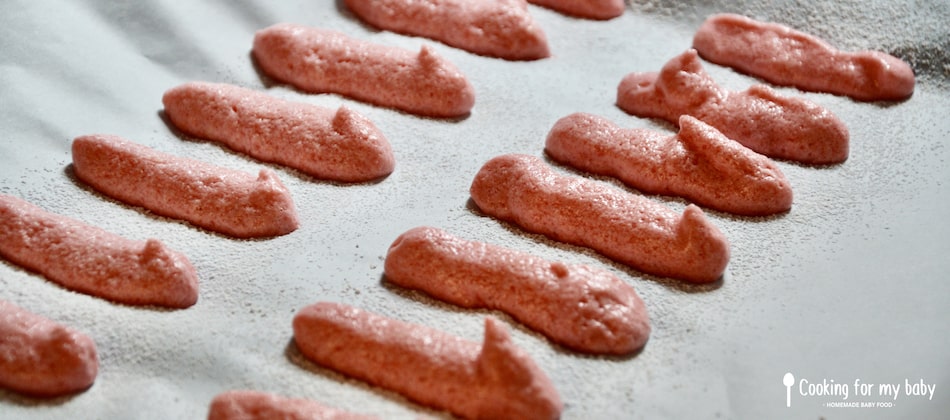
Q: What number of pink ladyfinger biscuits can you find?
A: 14